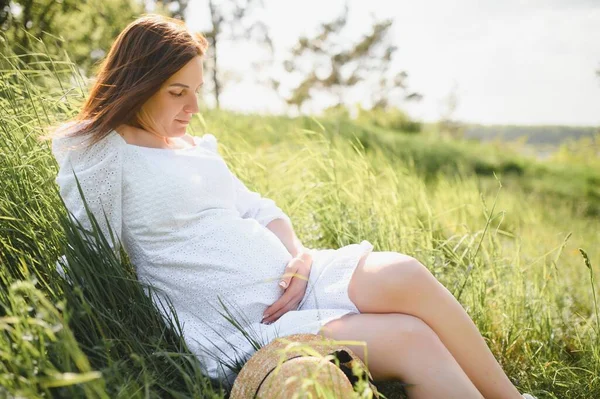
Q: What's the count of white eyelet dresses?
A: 1